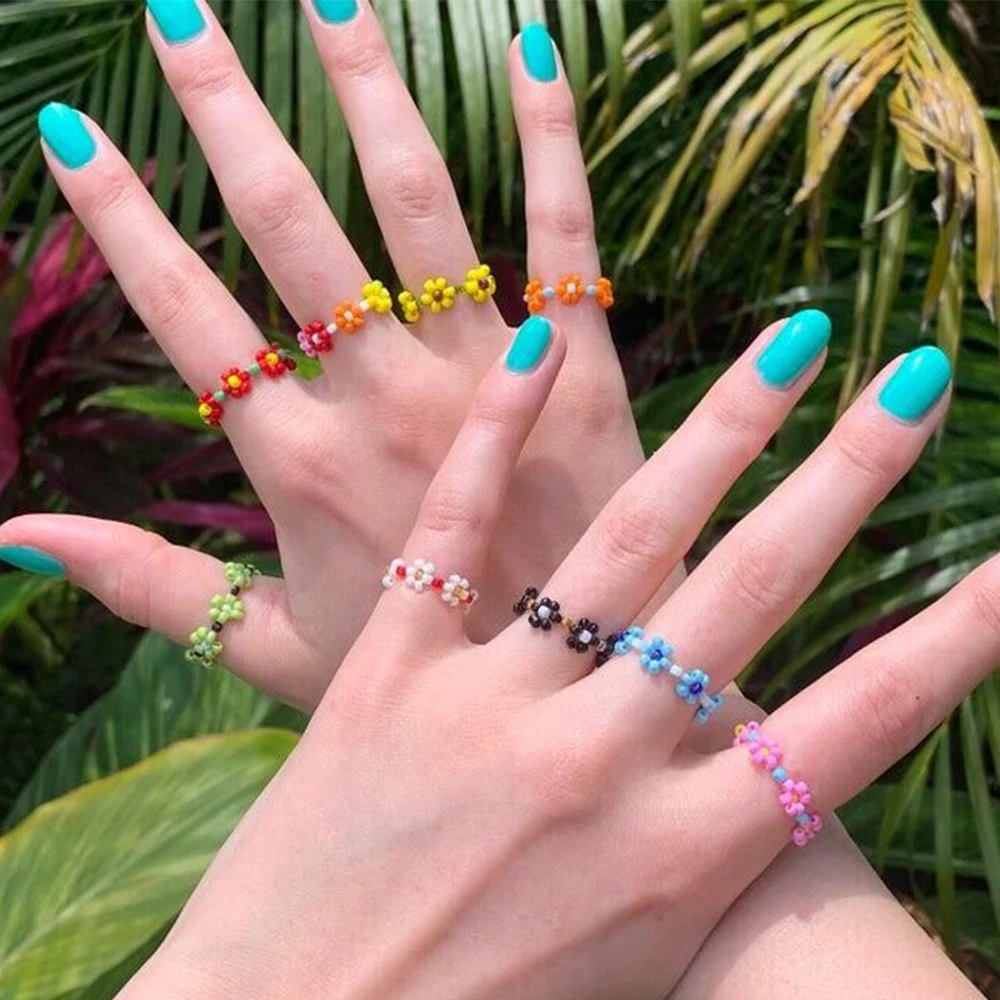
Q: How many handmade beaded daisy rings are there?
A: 9